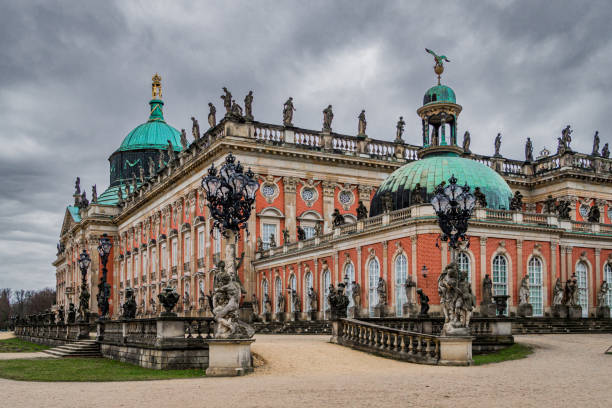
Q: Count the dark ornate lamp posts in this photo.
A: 4